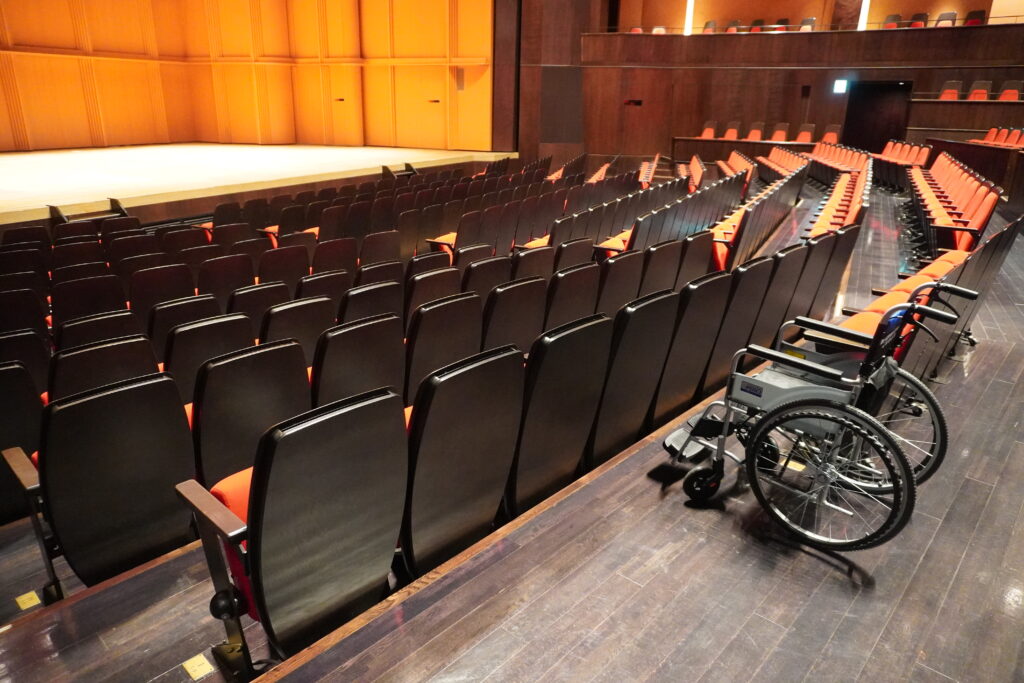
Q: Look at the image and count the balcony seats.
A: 11